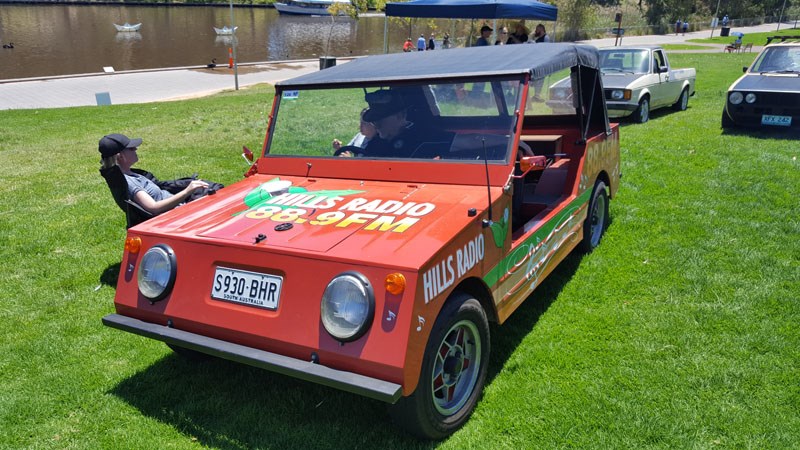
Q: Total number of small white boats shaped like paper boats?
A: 2